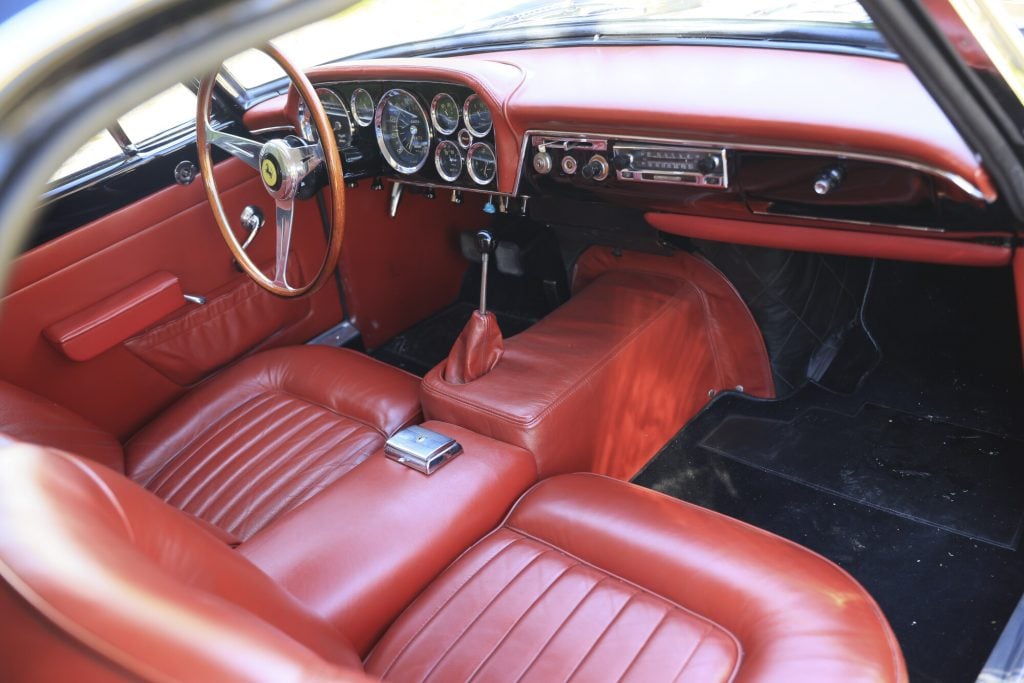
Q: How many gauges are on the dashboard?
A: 7